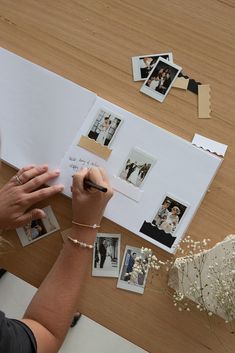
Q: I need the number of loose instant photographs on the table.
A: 5